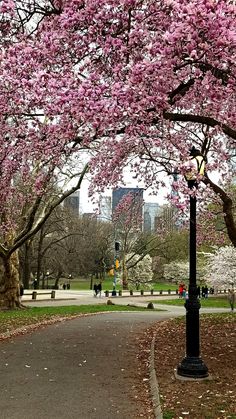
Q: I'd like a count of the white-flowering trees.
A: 3